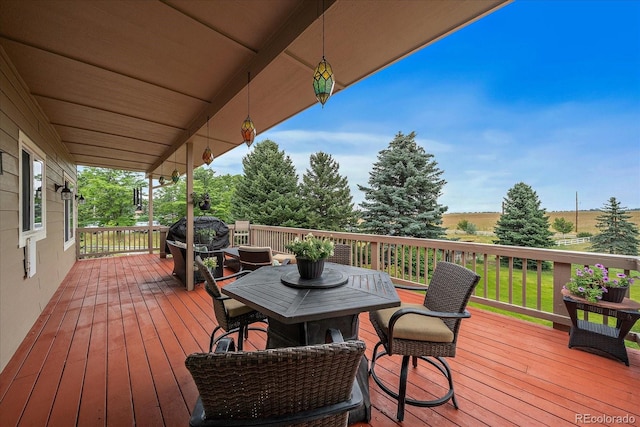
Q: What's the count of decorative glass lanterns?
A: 5